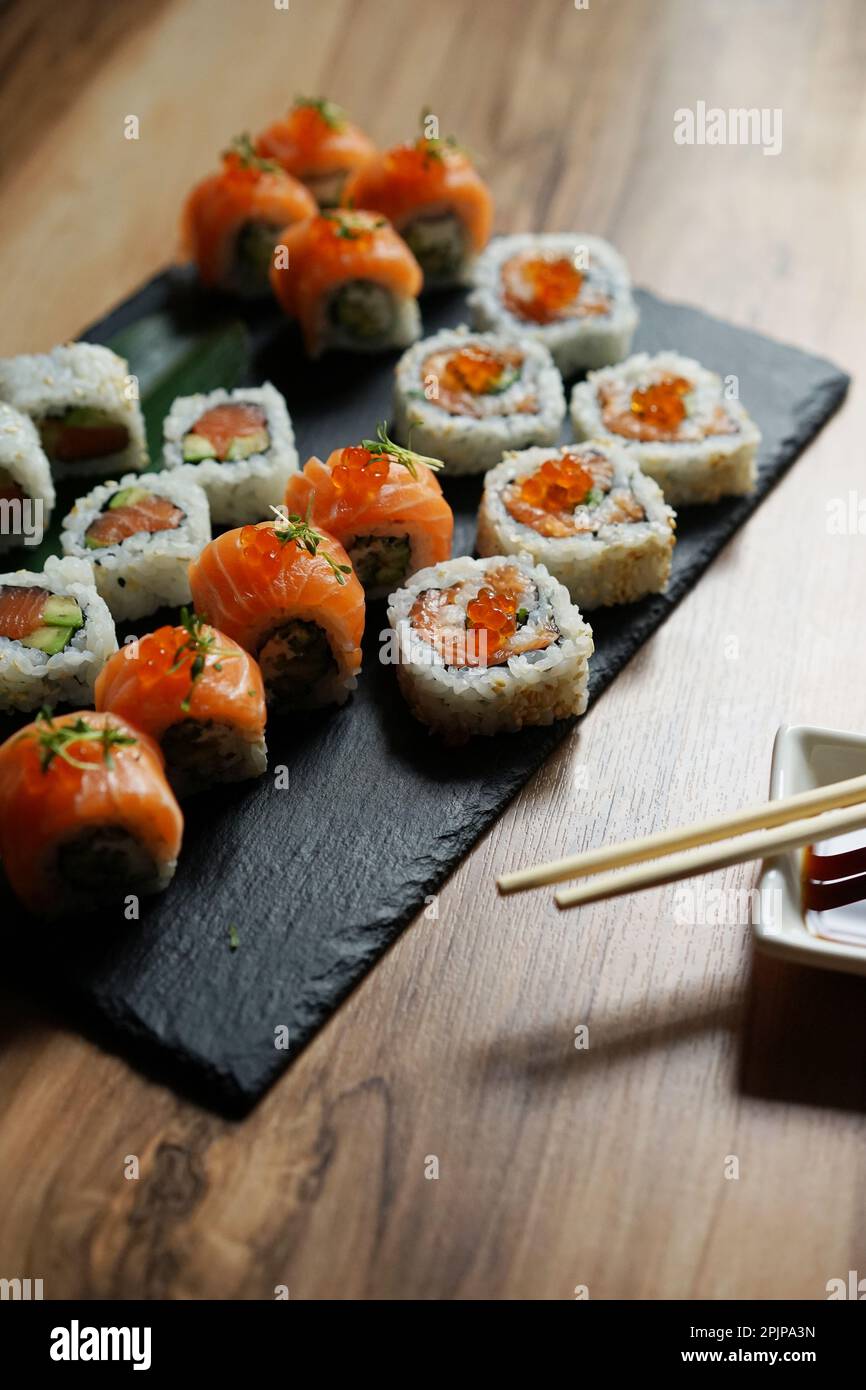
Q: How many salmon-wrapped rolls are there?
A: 8